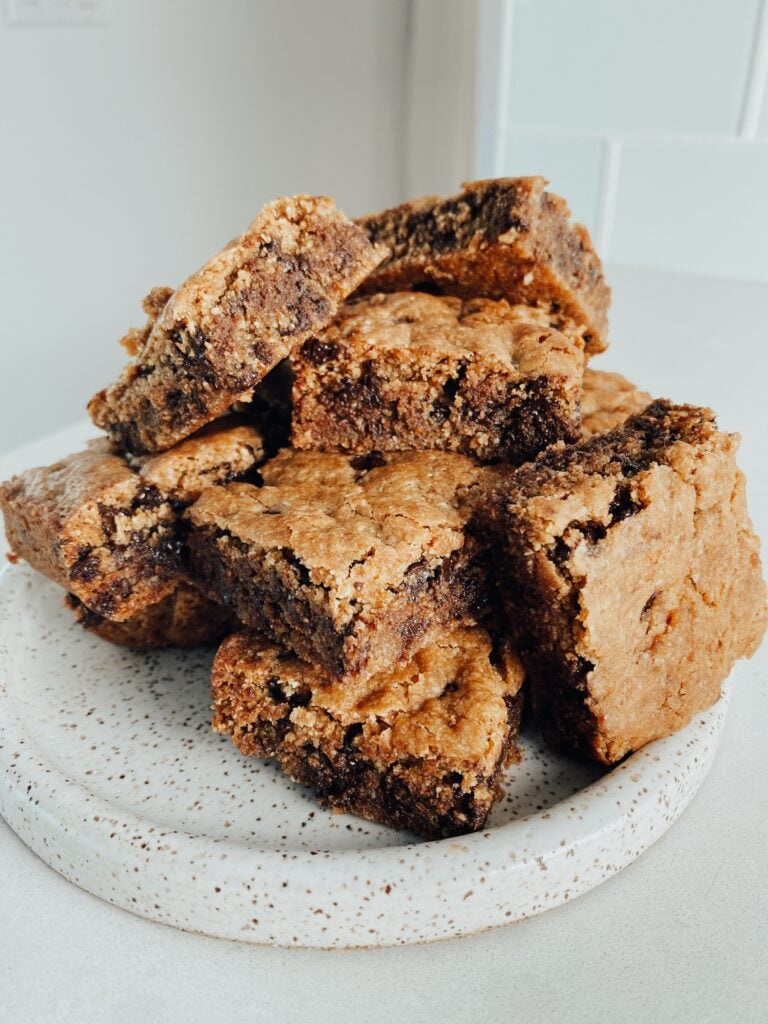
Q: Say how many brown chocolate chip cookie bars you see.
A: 9